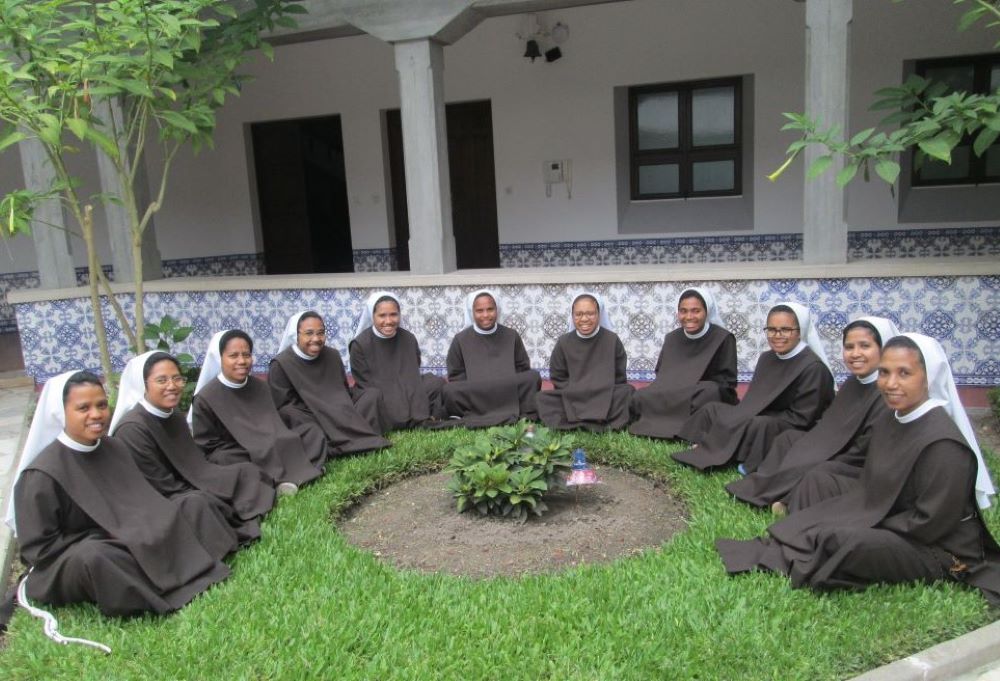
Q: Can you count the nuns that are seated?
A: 11